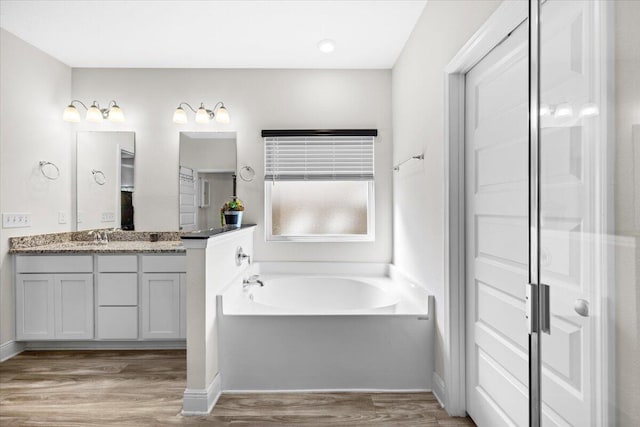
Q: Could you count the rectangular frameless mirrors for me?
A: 2